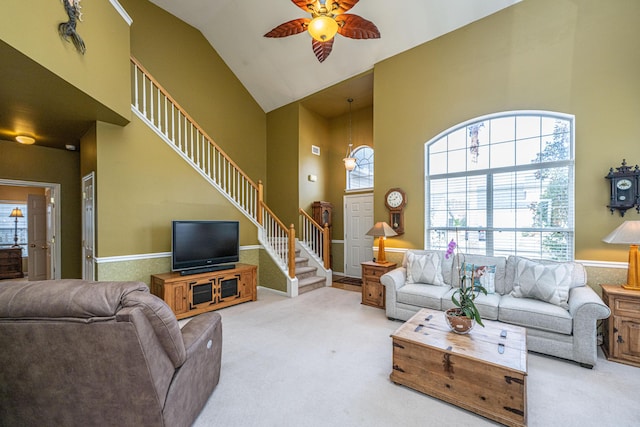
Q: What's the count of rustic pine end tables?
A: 2